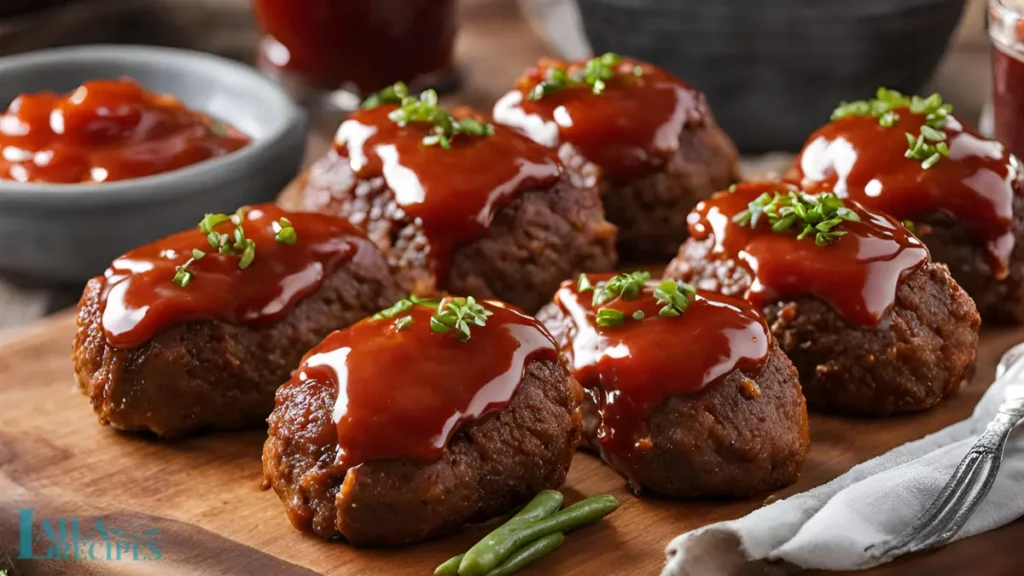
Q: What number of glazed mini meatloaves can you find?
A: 7